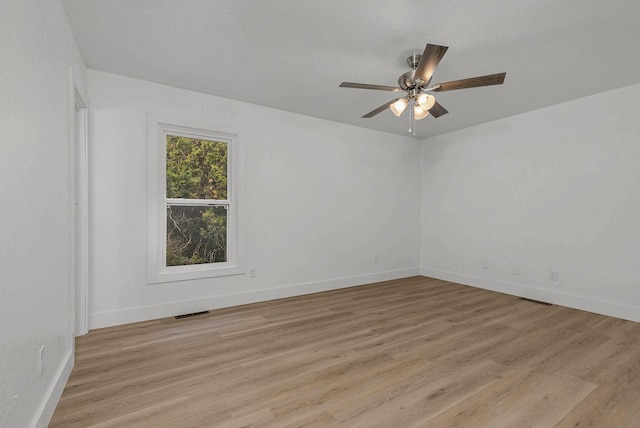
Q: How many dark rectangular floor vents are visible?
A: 2